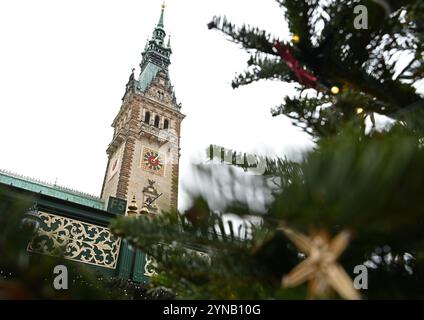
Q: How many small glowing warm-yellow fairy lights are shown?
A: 3